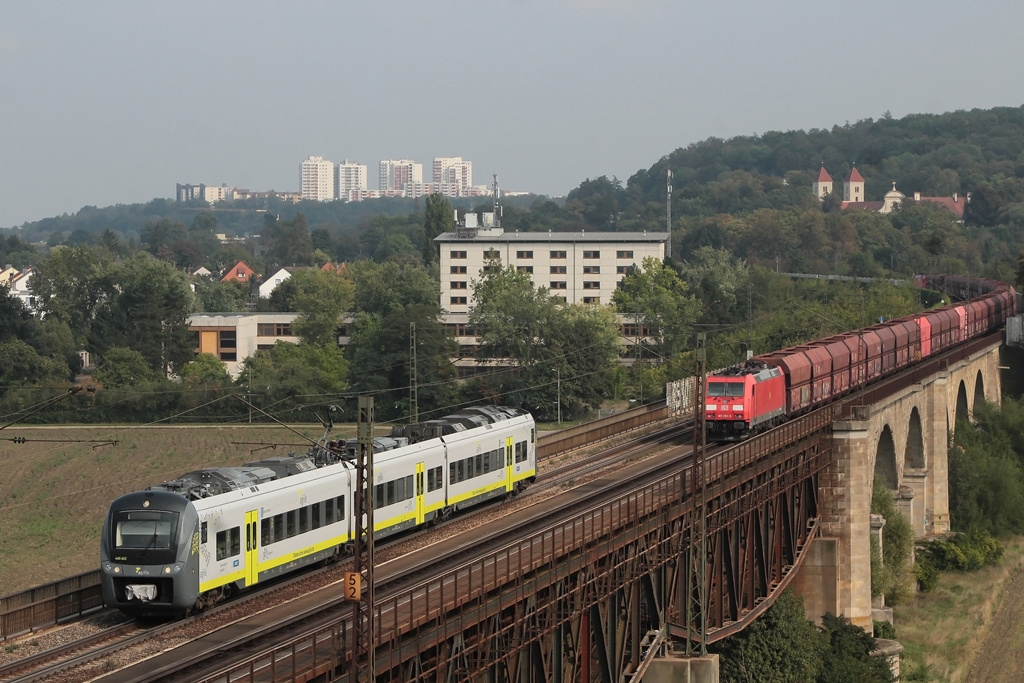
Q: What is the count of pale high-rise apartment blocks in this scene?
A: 4